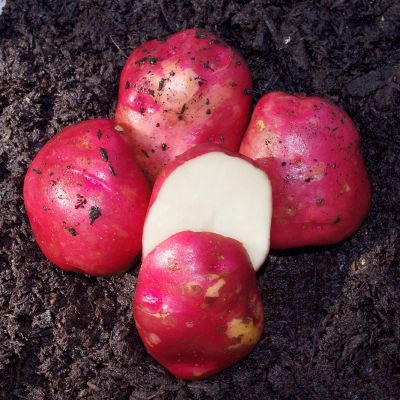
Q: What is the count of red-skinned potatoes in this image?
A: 5